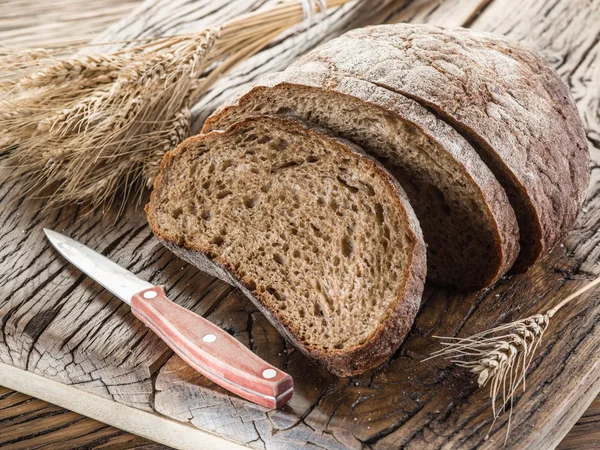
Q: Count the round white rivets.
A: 3